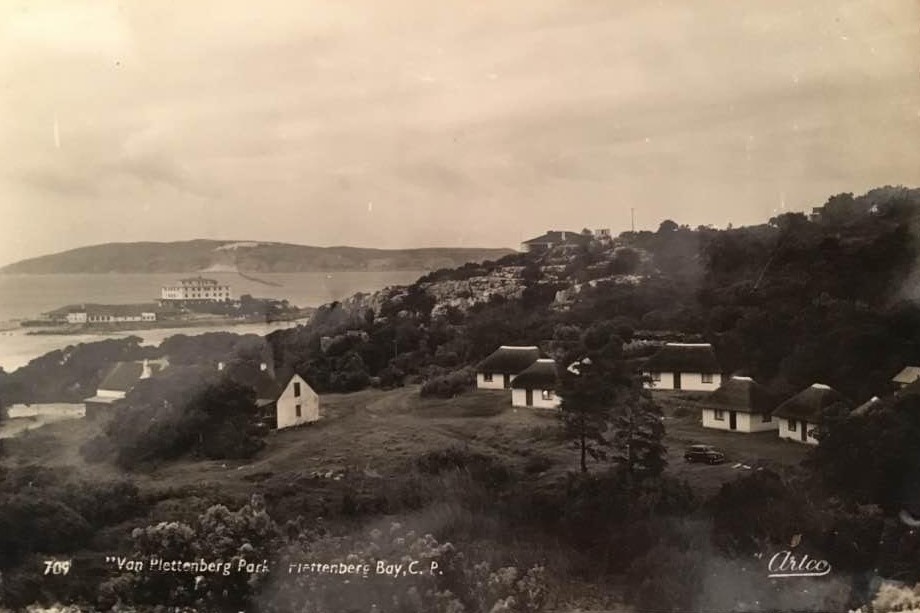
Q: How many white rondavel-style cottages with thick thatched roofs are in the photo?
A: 5